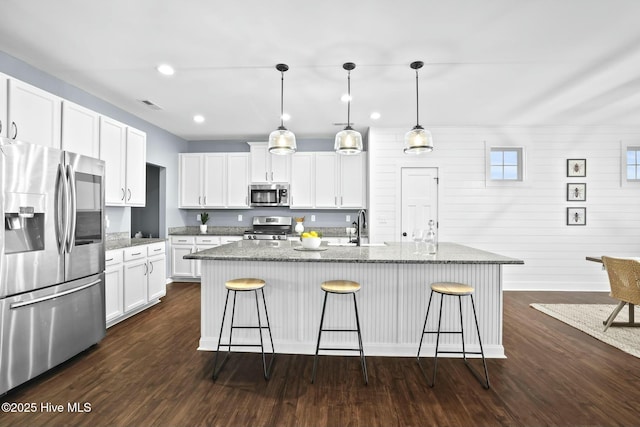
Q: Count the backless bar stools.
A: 3